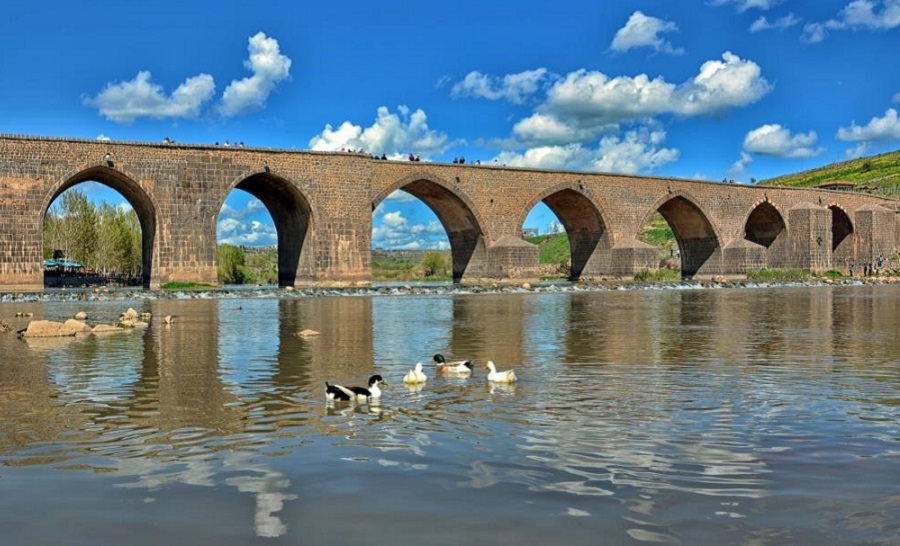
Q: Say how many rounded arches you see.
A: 7